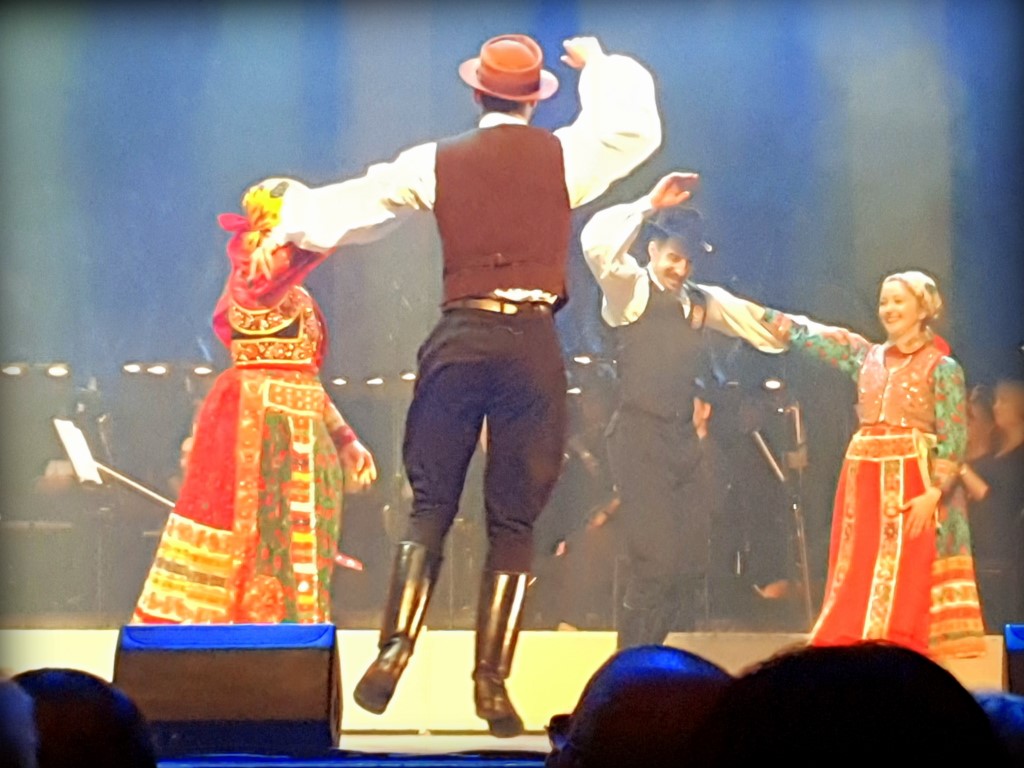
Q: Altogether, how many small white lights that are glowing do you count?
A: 11